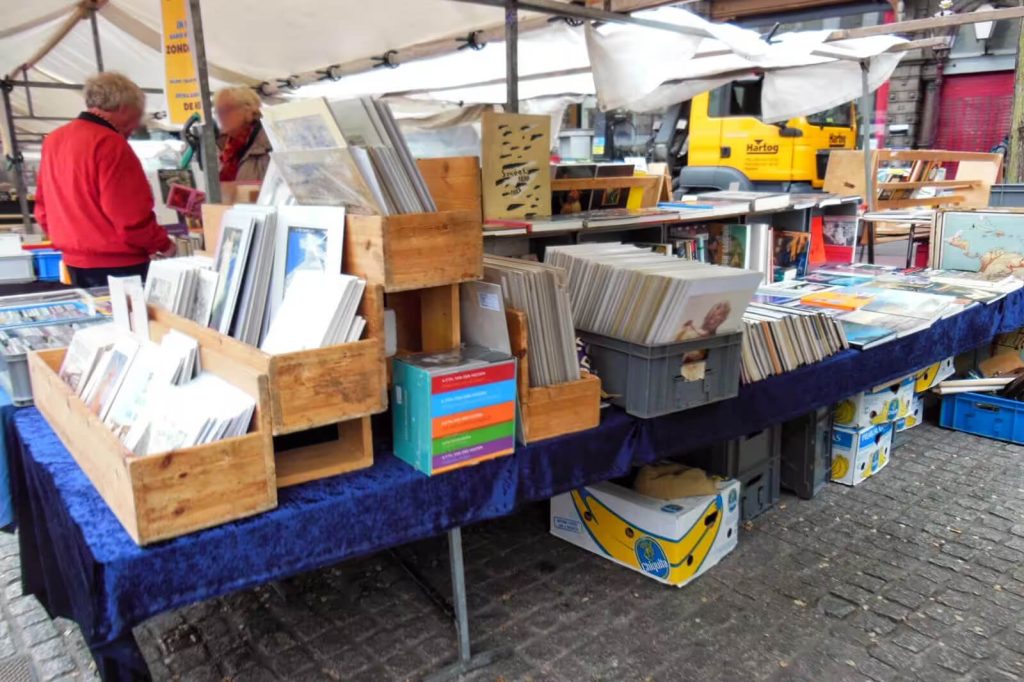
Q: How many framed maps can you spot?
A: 1